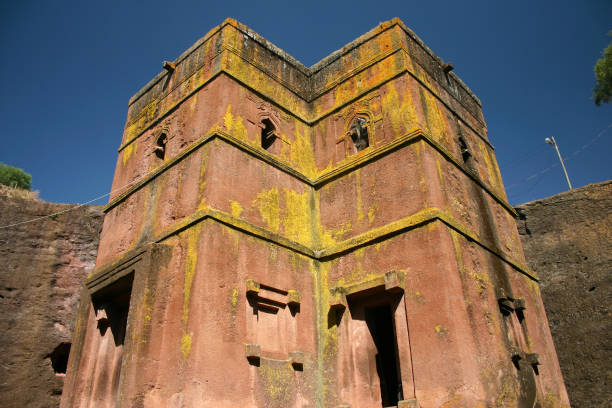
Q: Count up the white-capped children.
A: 0